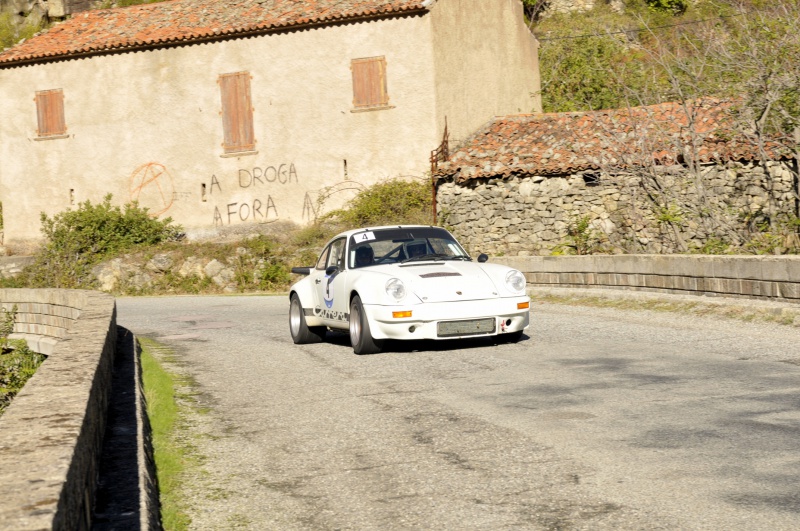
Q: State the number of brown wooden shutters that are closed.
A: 3